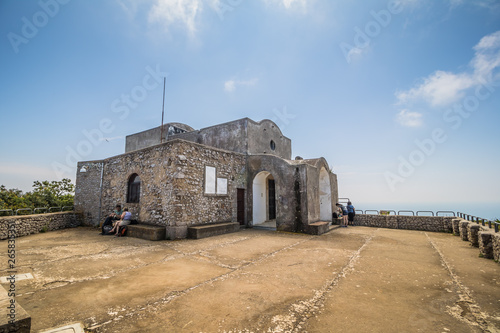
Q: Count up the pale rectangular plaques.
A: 2